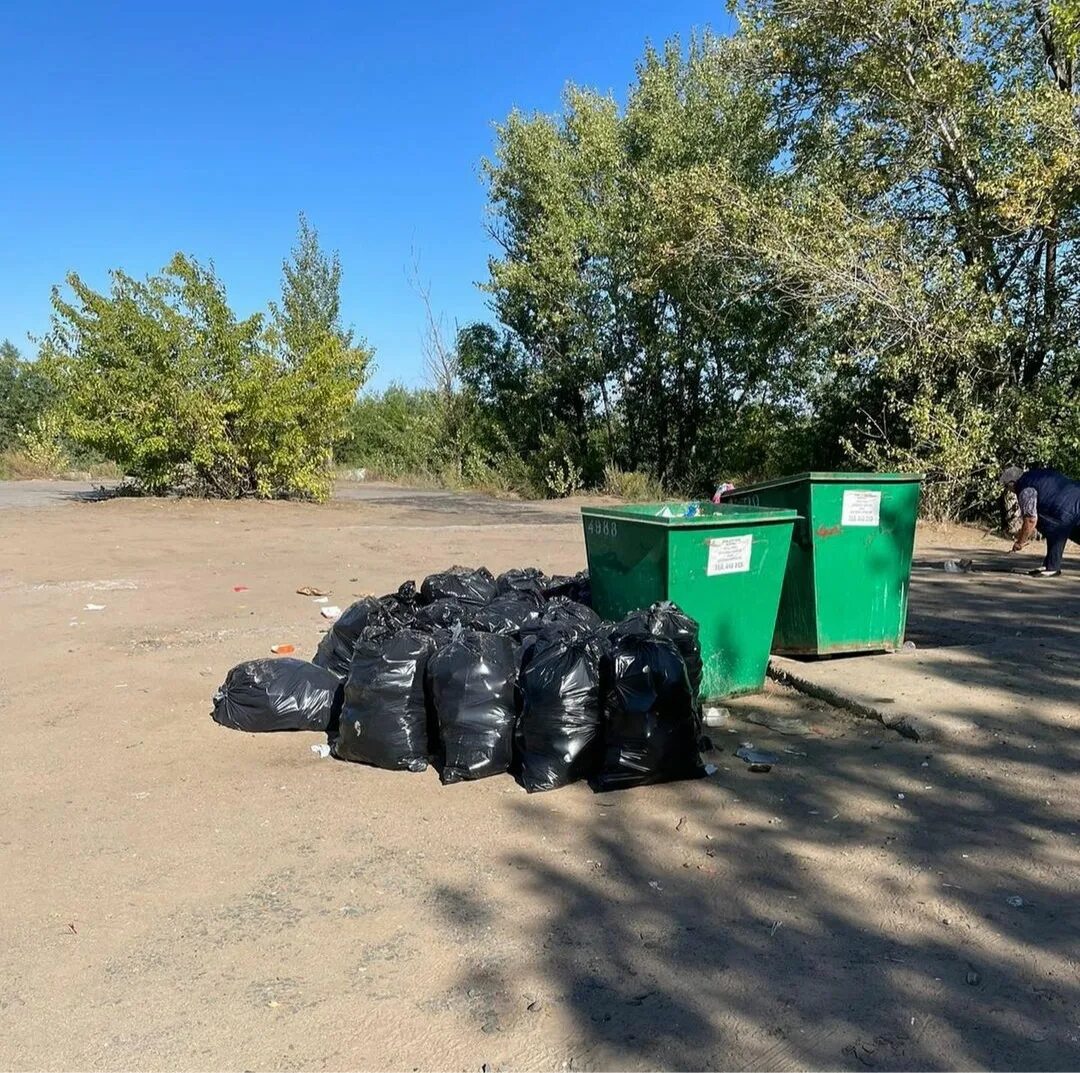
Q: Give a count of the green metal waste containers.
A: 2